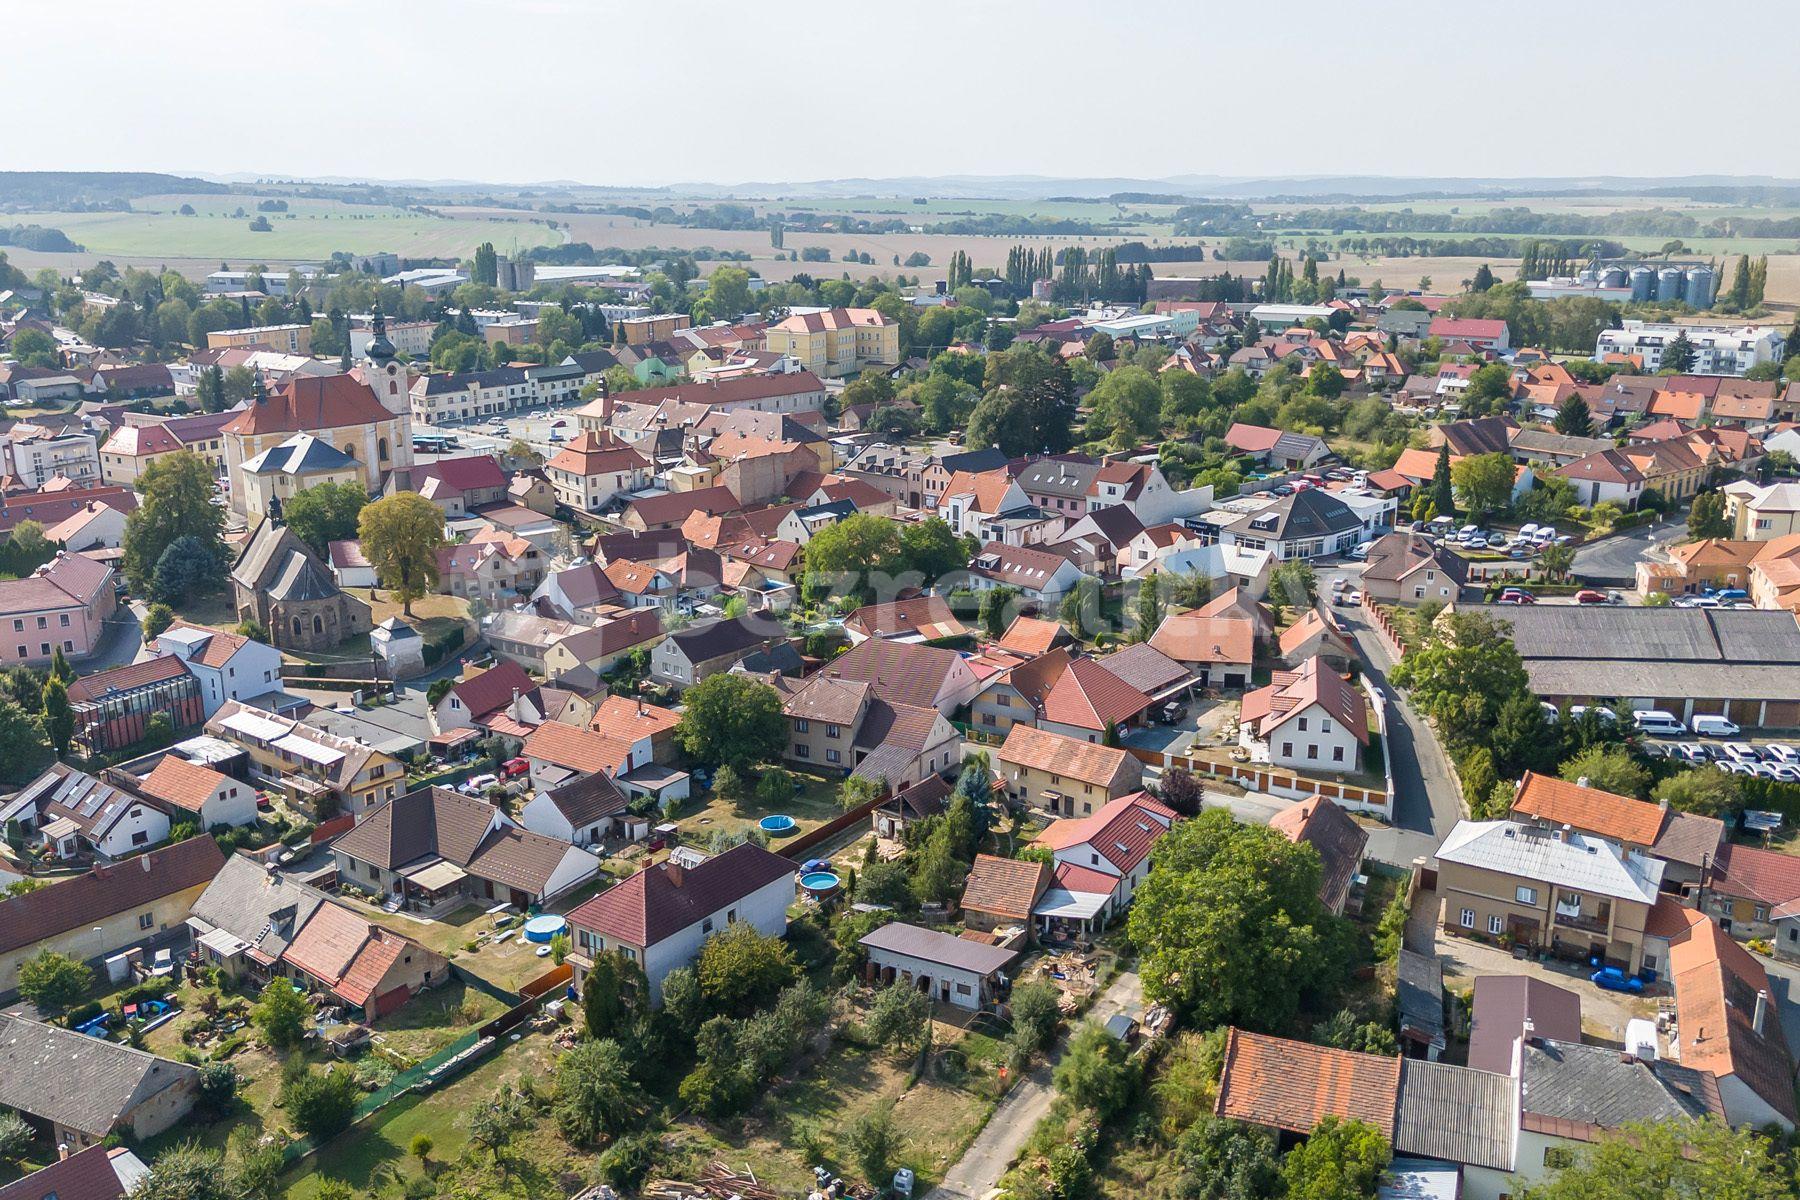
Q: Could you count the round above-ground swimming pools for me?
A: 3